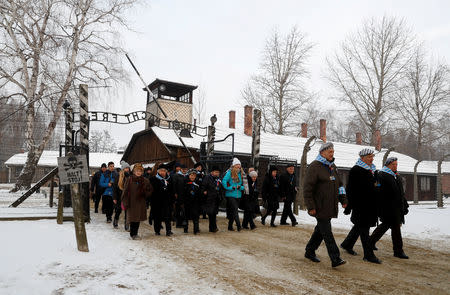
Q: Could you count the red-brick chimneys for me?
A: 6